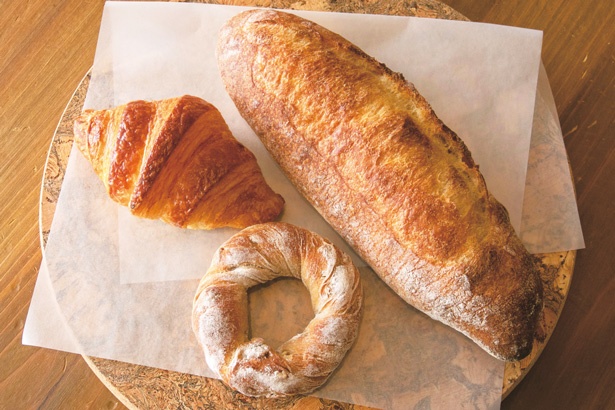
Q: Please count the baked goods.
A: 3